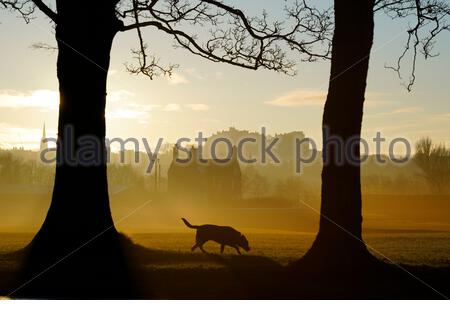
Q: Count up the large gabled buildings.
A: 1